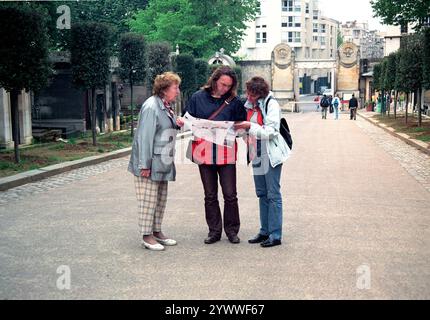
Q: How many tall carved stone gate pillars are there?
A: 2